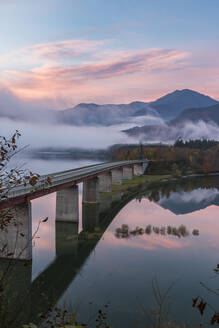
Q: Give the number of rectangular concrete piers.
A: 7